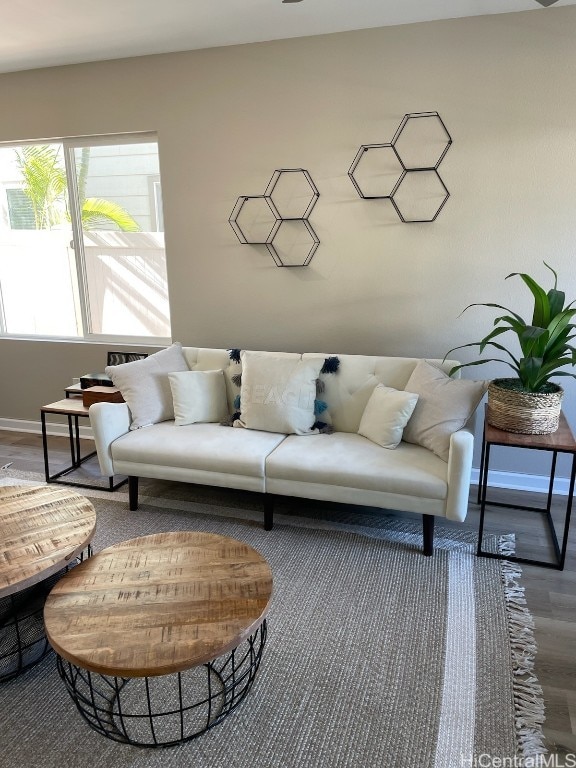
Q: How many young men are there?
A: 0